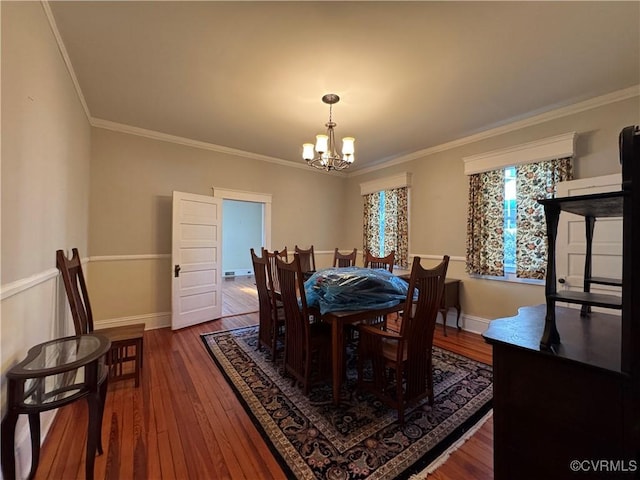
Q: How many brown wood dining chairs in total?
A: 8